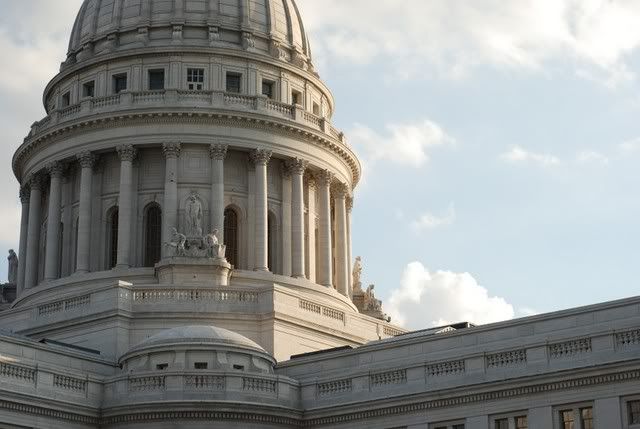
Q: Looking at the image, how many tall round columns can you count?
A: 12